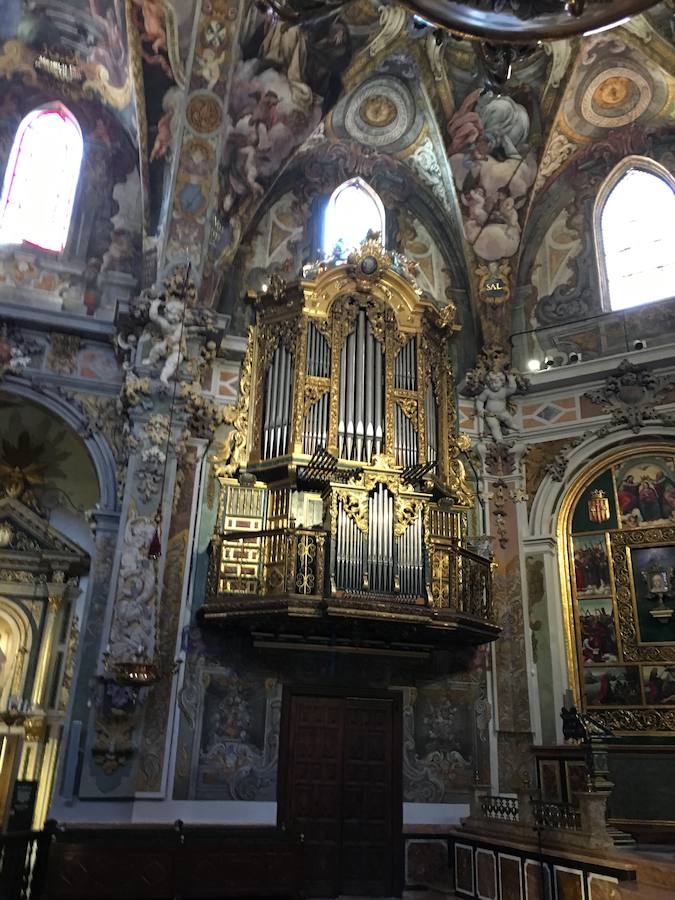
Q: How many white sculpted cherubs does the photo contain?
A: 2